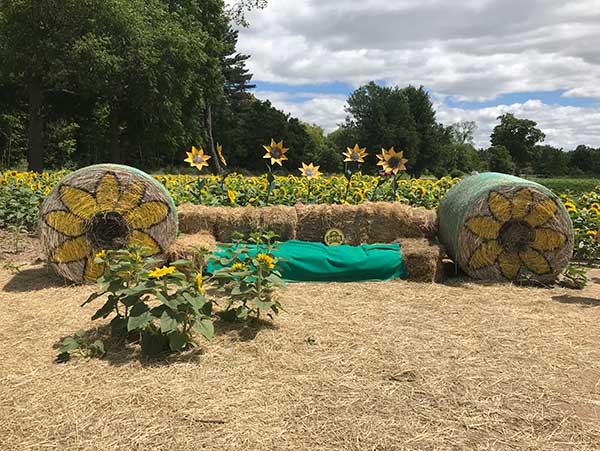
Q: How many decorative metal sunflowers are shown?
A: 6